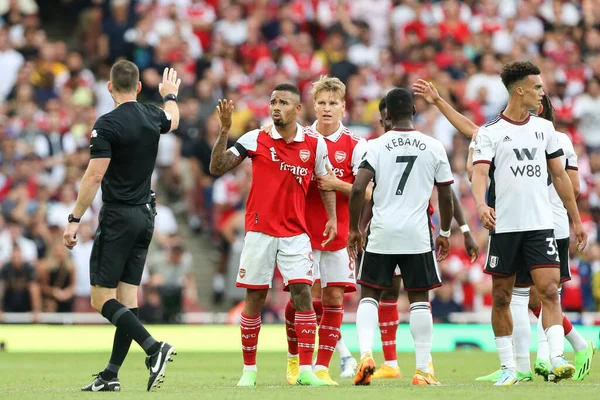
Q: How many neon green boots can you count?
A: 5